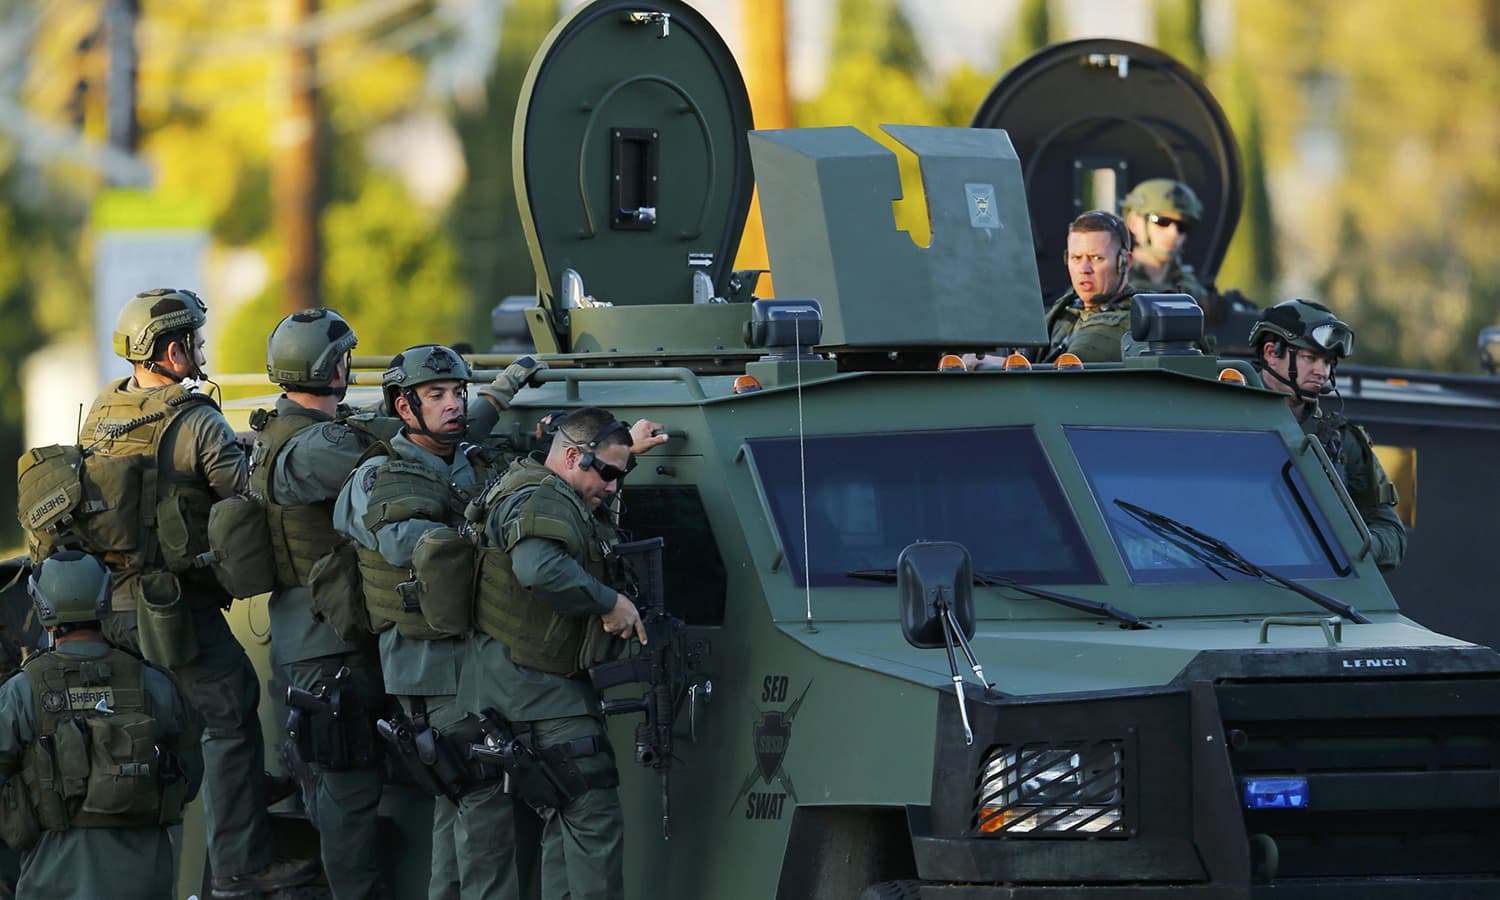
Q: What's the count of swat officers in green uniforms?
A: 8